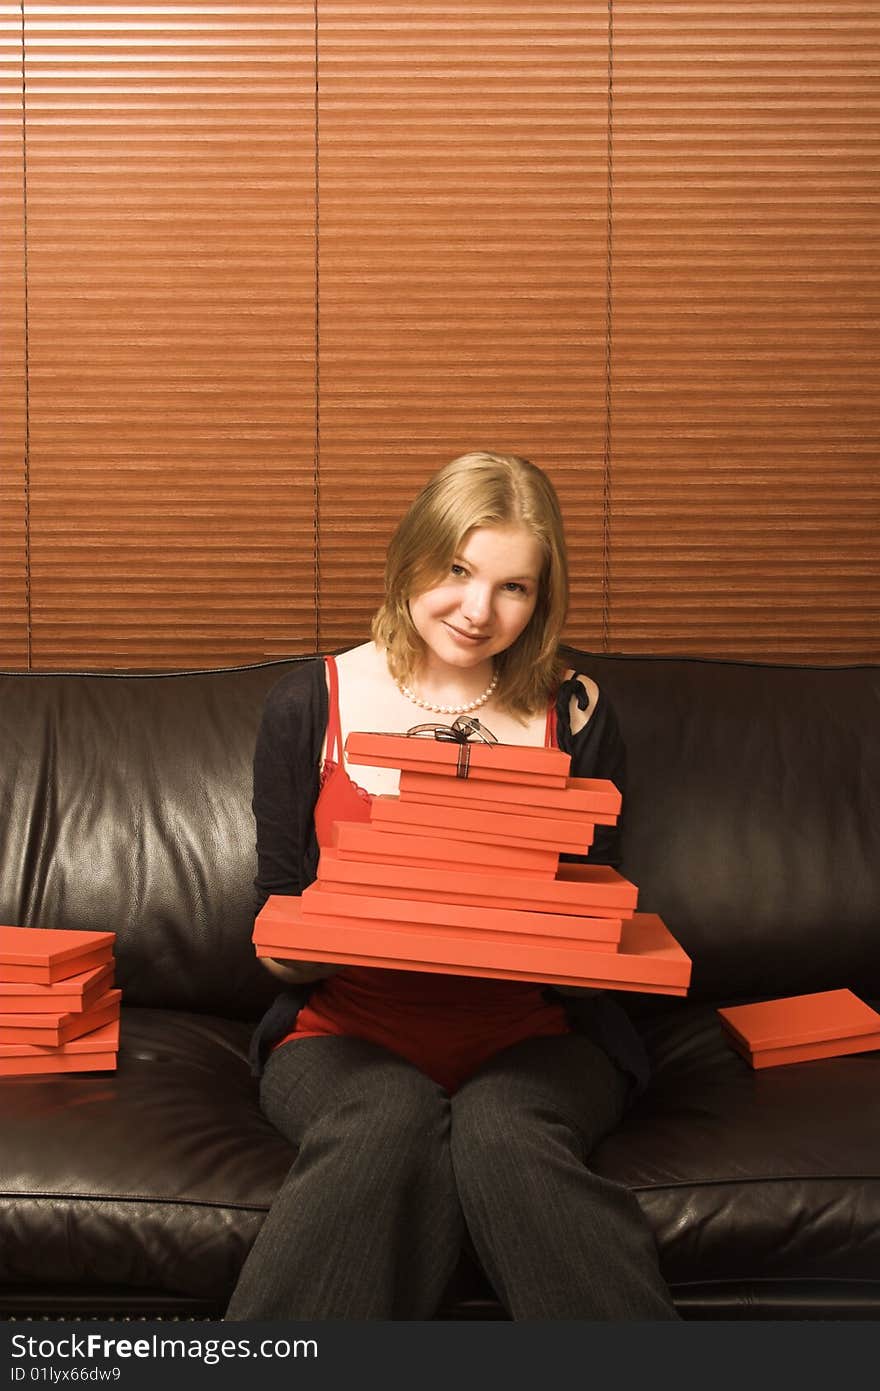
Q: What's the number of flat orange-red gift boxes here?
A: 12